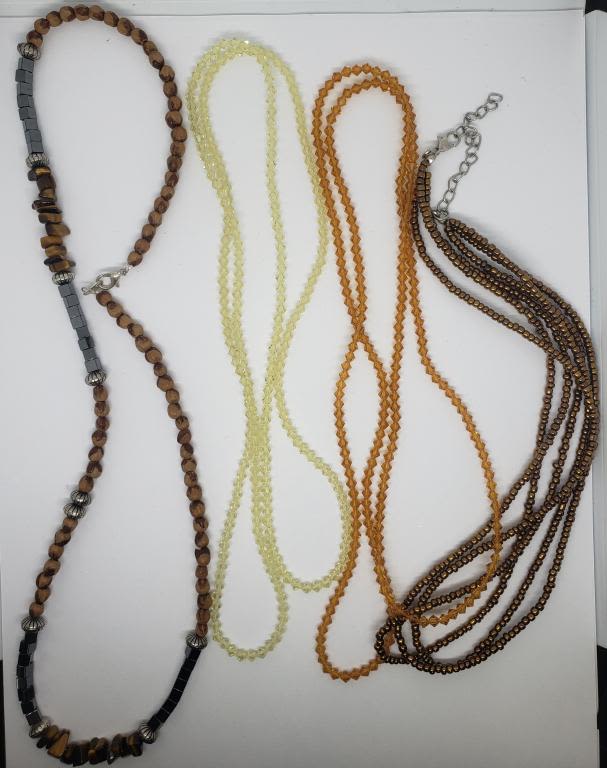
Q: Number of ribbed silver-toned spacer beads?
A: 10